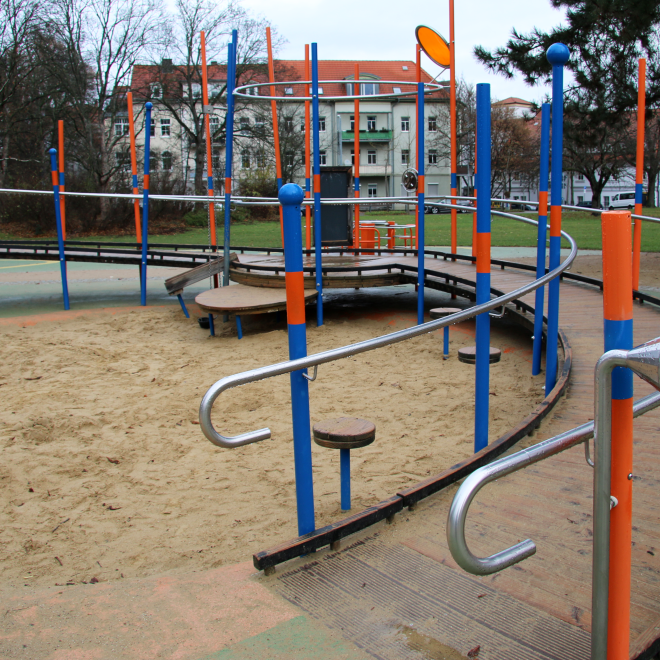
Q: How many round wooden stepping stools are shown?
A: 3